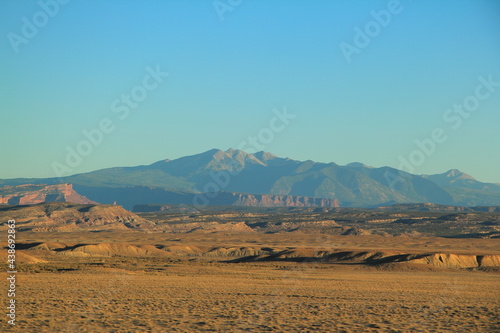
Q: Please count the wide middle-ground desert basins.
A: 1